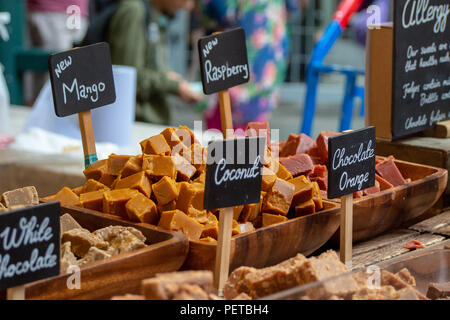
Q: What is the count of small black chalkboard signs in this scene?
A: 5